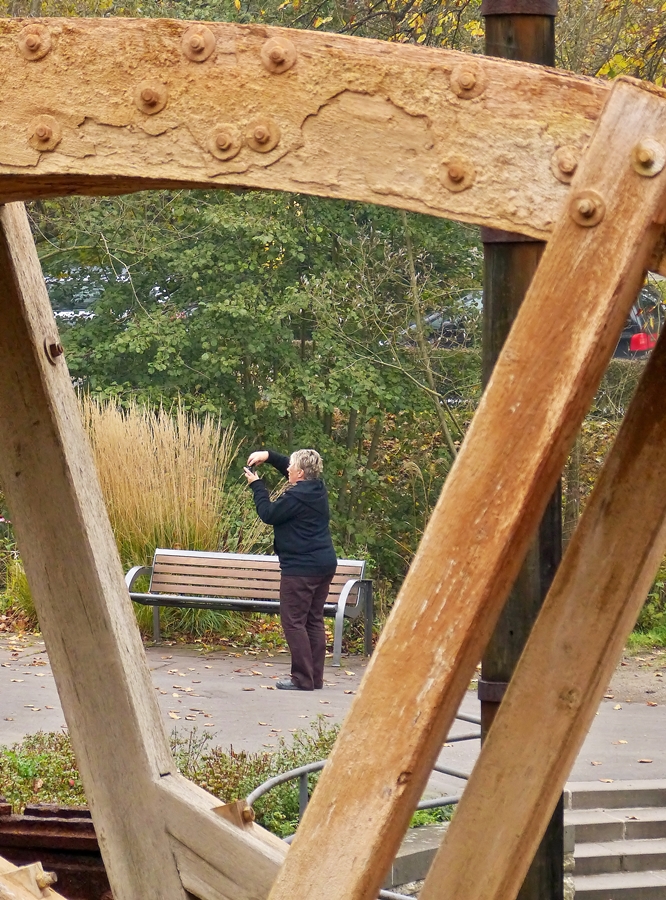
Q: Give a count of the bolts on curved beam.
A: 10